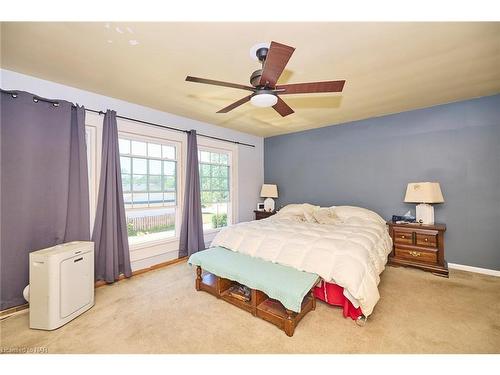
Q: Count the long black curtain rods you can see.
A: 1